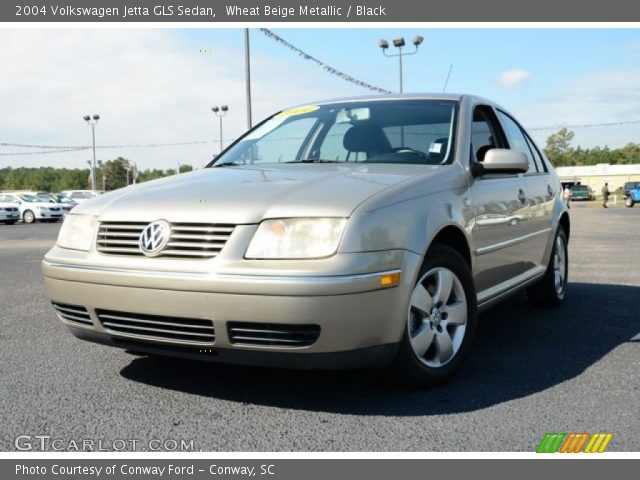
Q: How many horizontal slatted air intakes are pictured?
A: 4